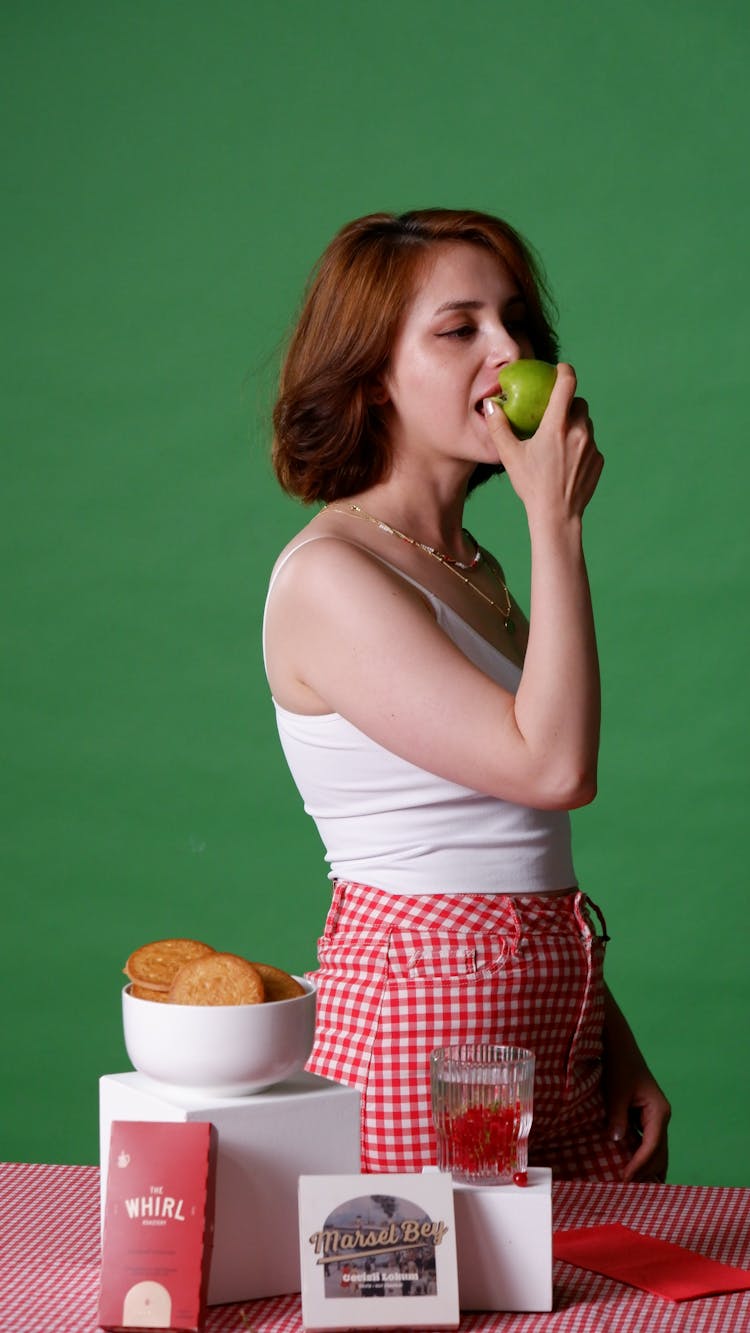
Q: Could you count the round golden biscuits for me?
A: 4